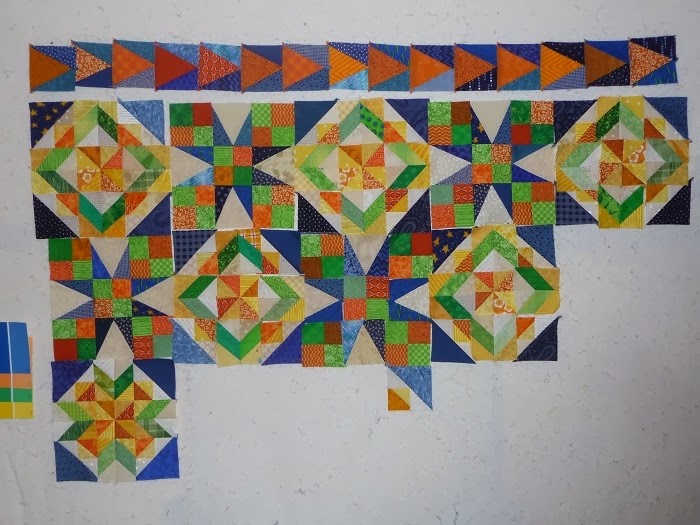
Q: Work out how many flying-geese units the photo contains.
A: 15